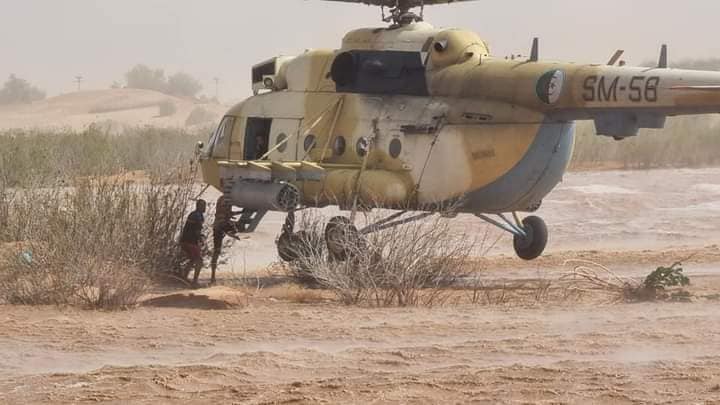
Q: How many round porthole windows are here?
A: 5